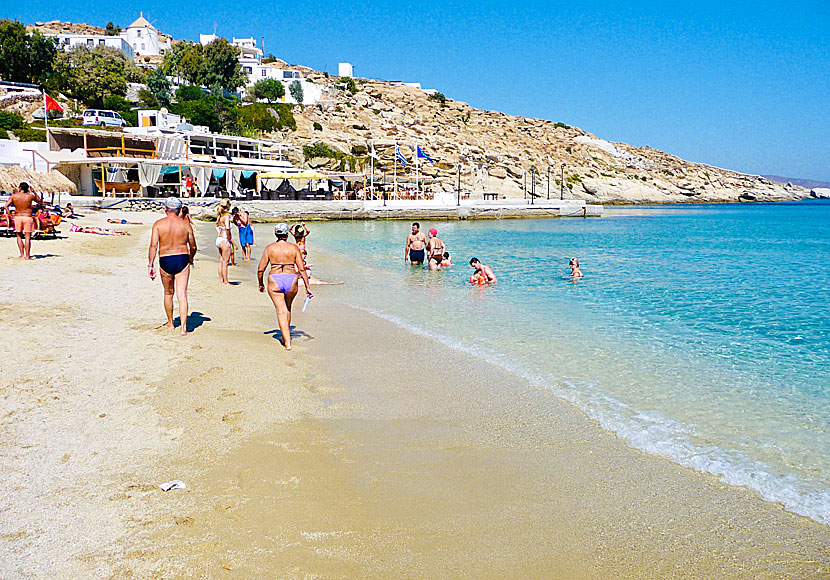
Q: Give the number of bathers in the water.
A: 6